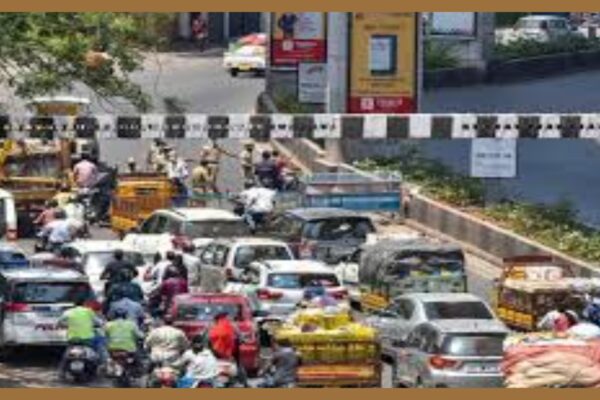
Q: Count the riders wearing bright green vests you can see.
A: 2